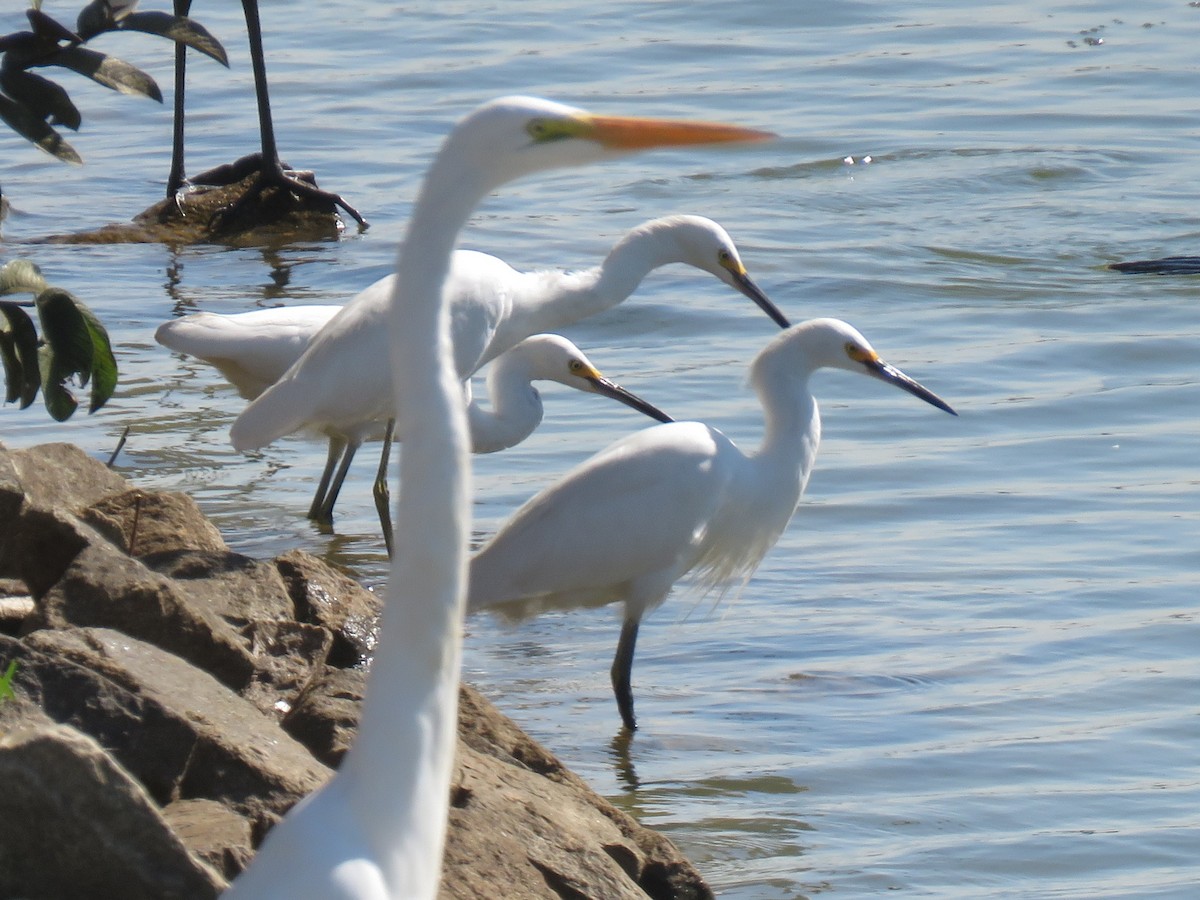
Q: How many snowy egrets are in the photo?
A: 3